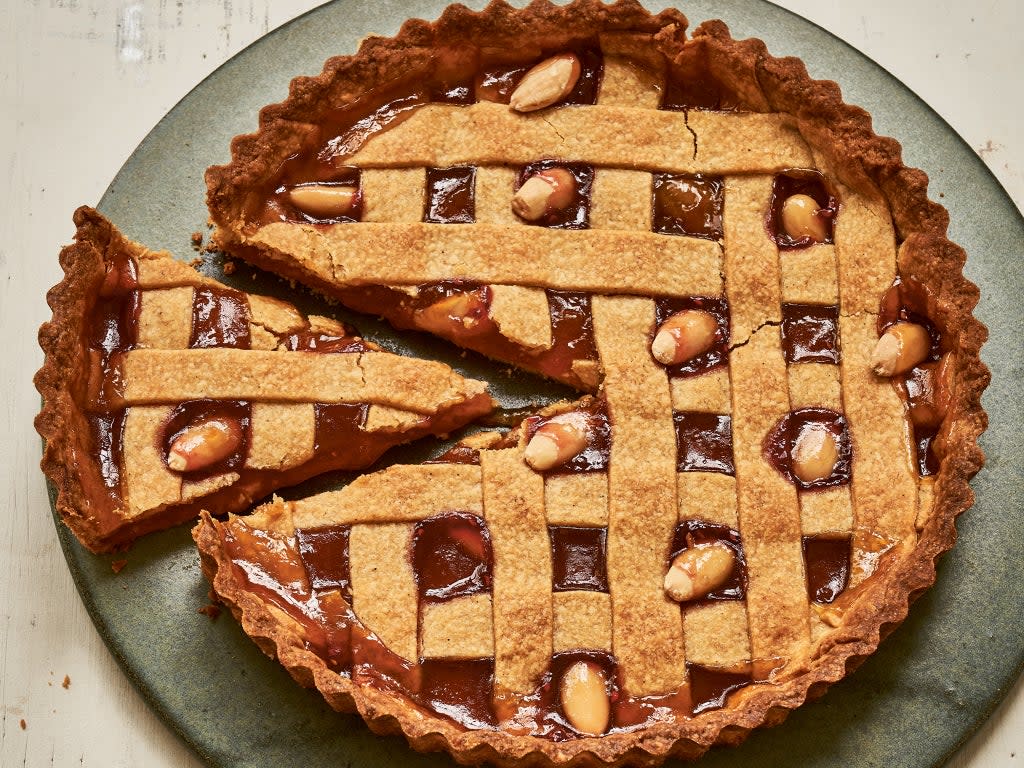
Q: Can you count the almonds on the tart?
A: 11